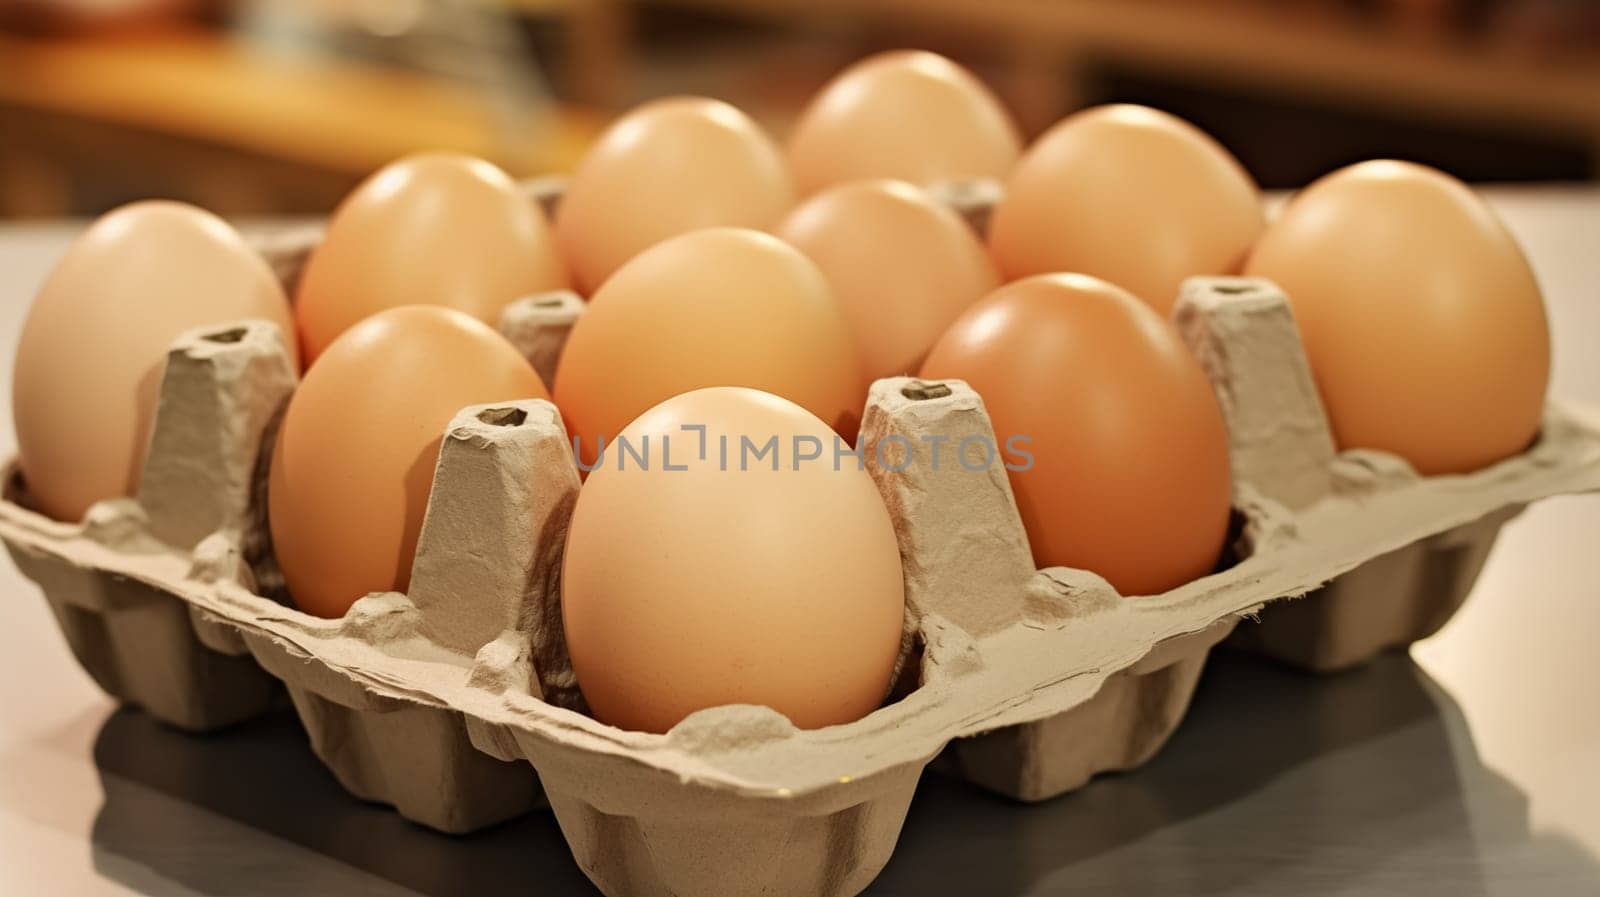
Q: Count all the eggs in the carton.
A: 11